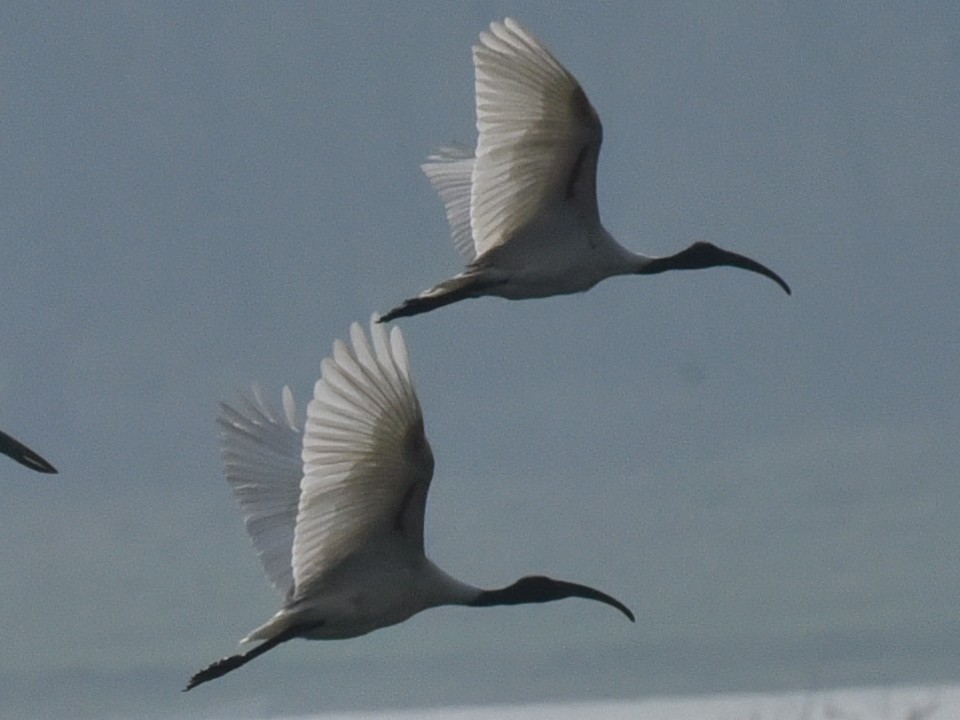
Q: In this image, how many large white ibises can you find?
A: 2